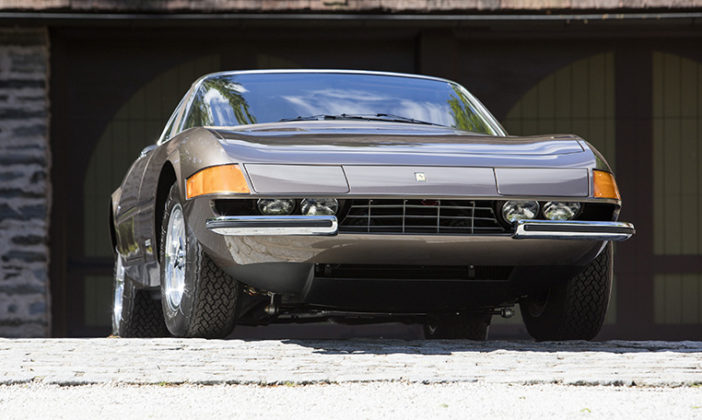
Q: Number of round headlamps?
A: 4